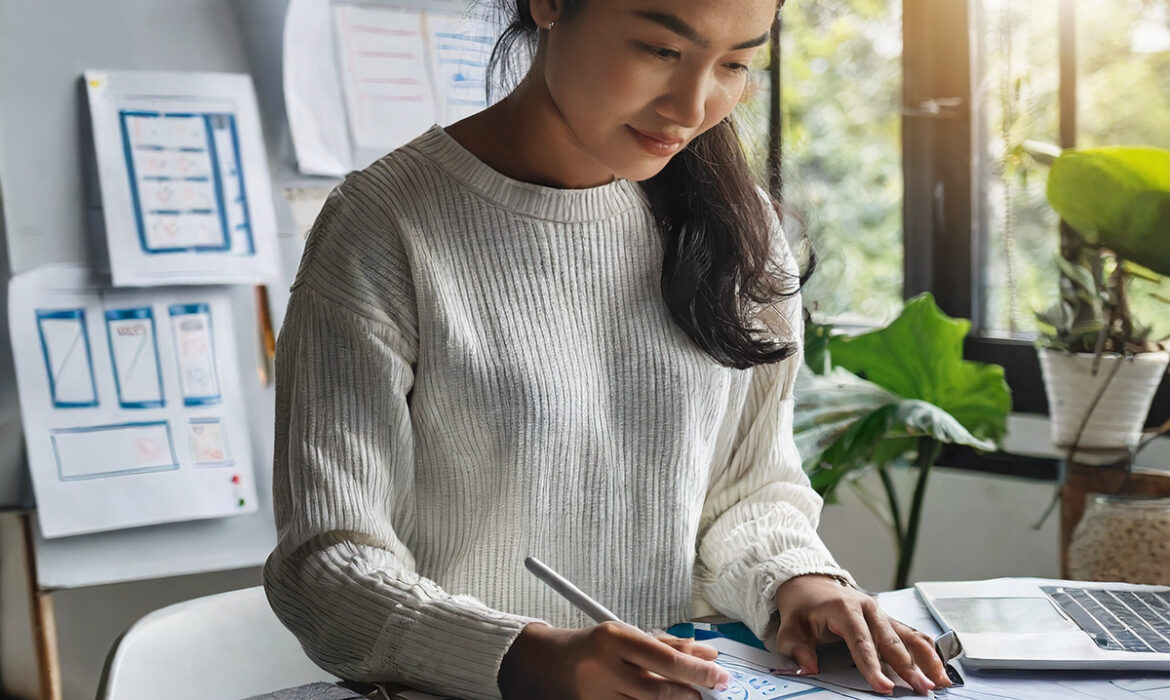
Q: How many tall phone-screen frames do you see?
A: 3